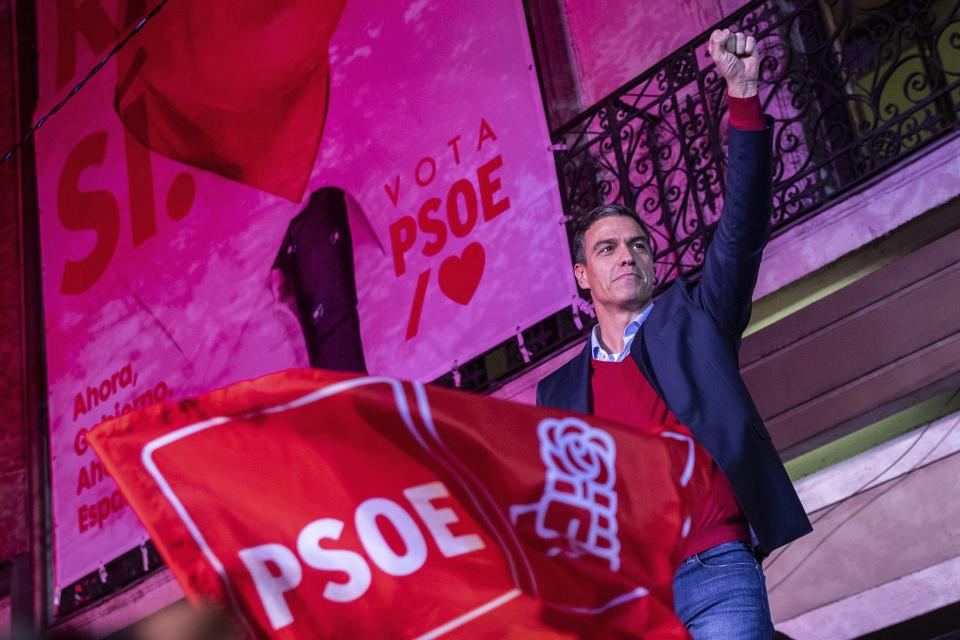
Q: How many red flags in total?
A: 2